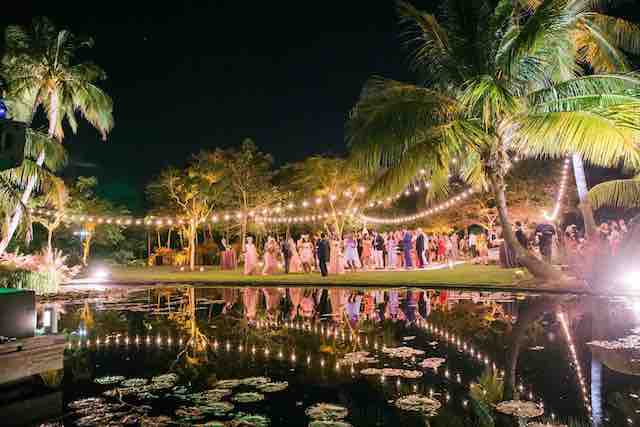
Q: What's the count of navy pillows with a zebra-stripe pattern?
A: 0